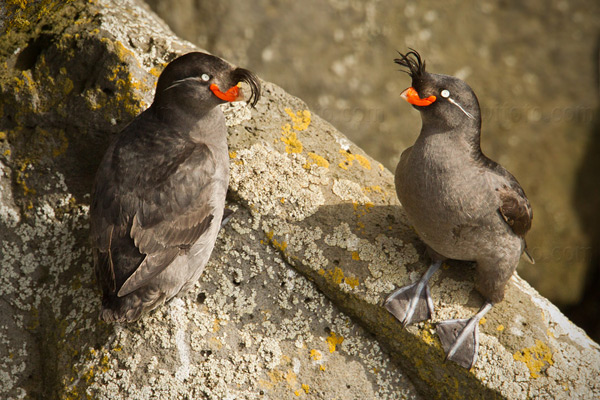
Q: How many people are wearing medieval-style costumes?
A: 0